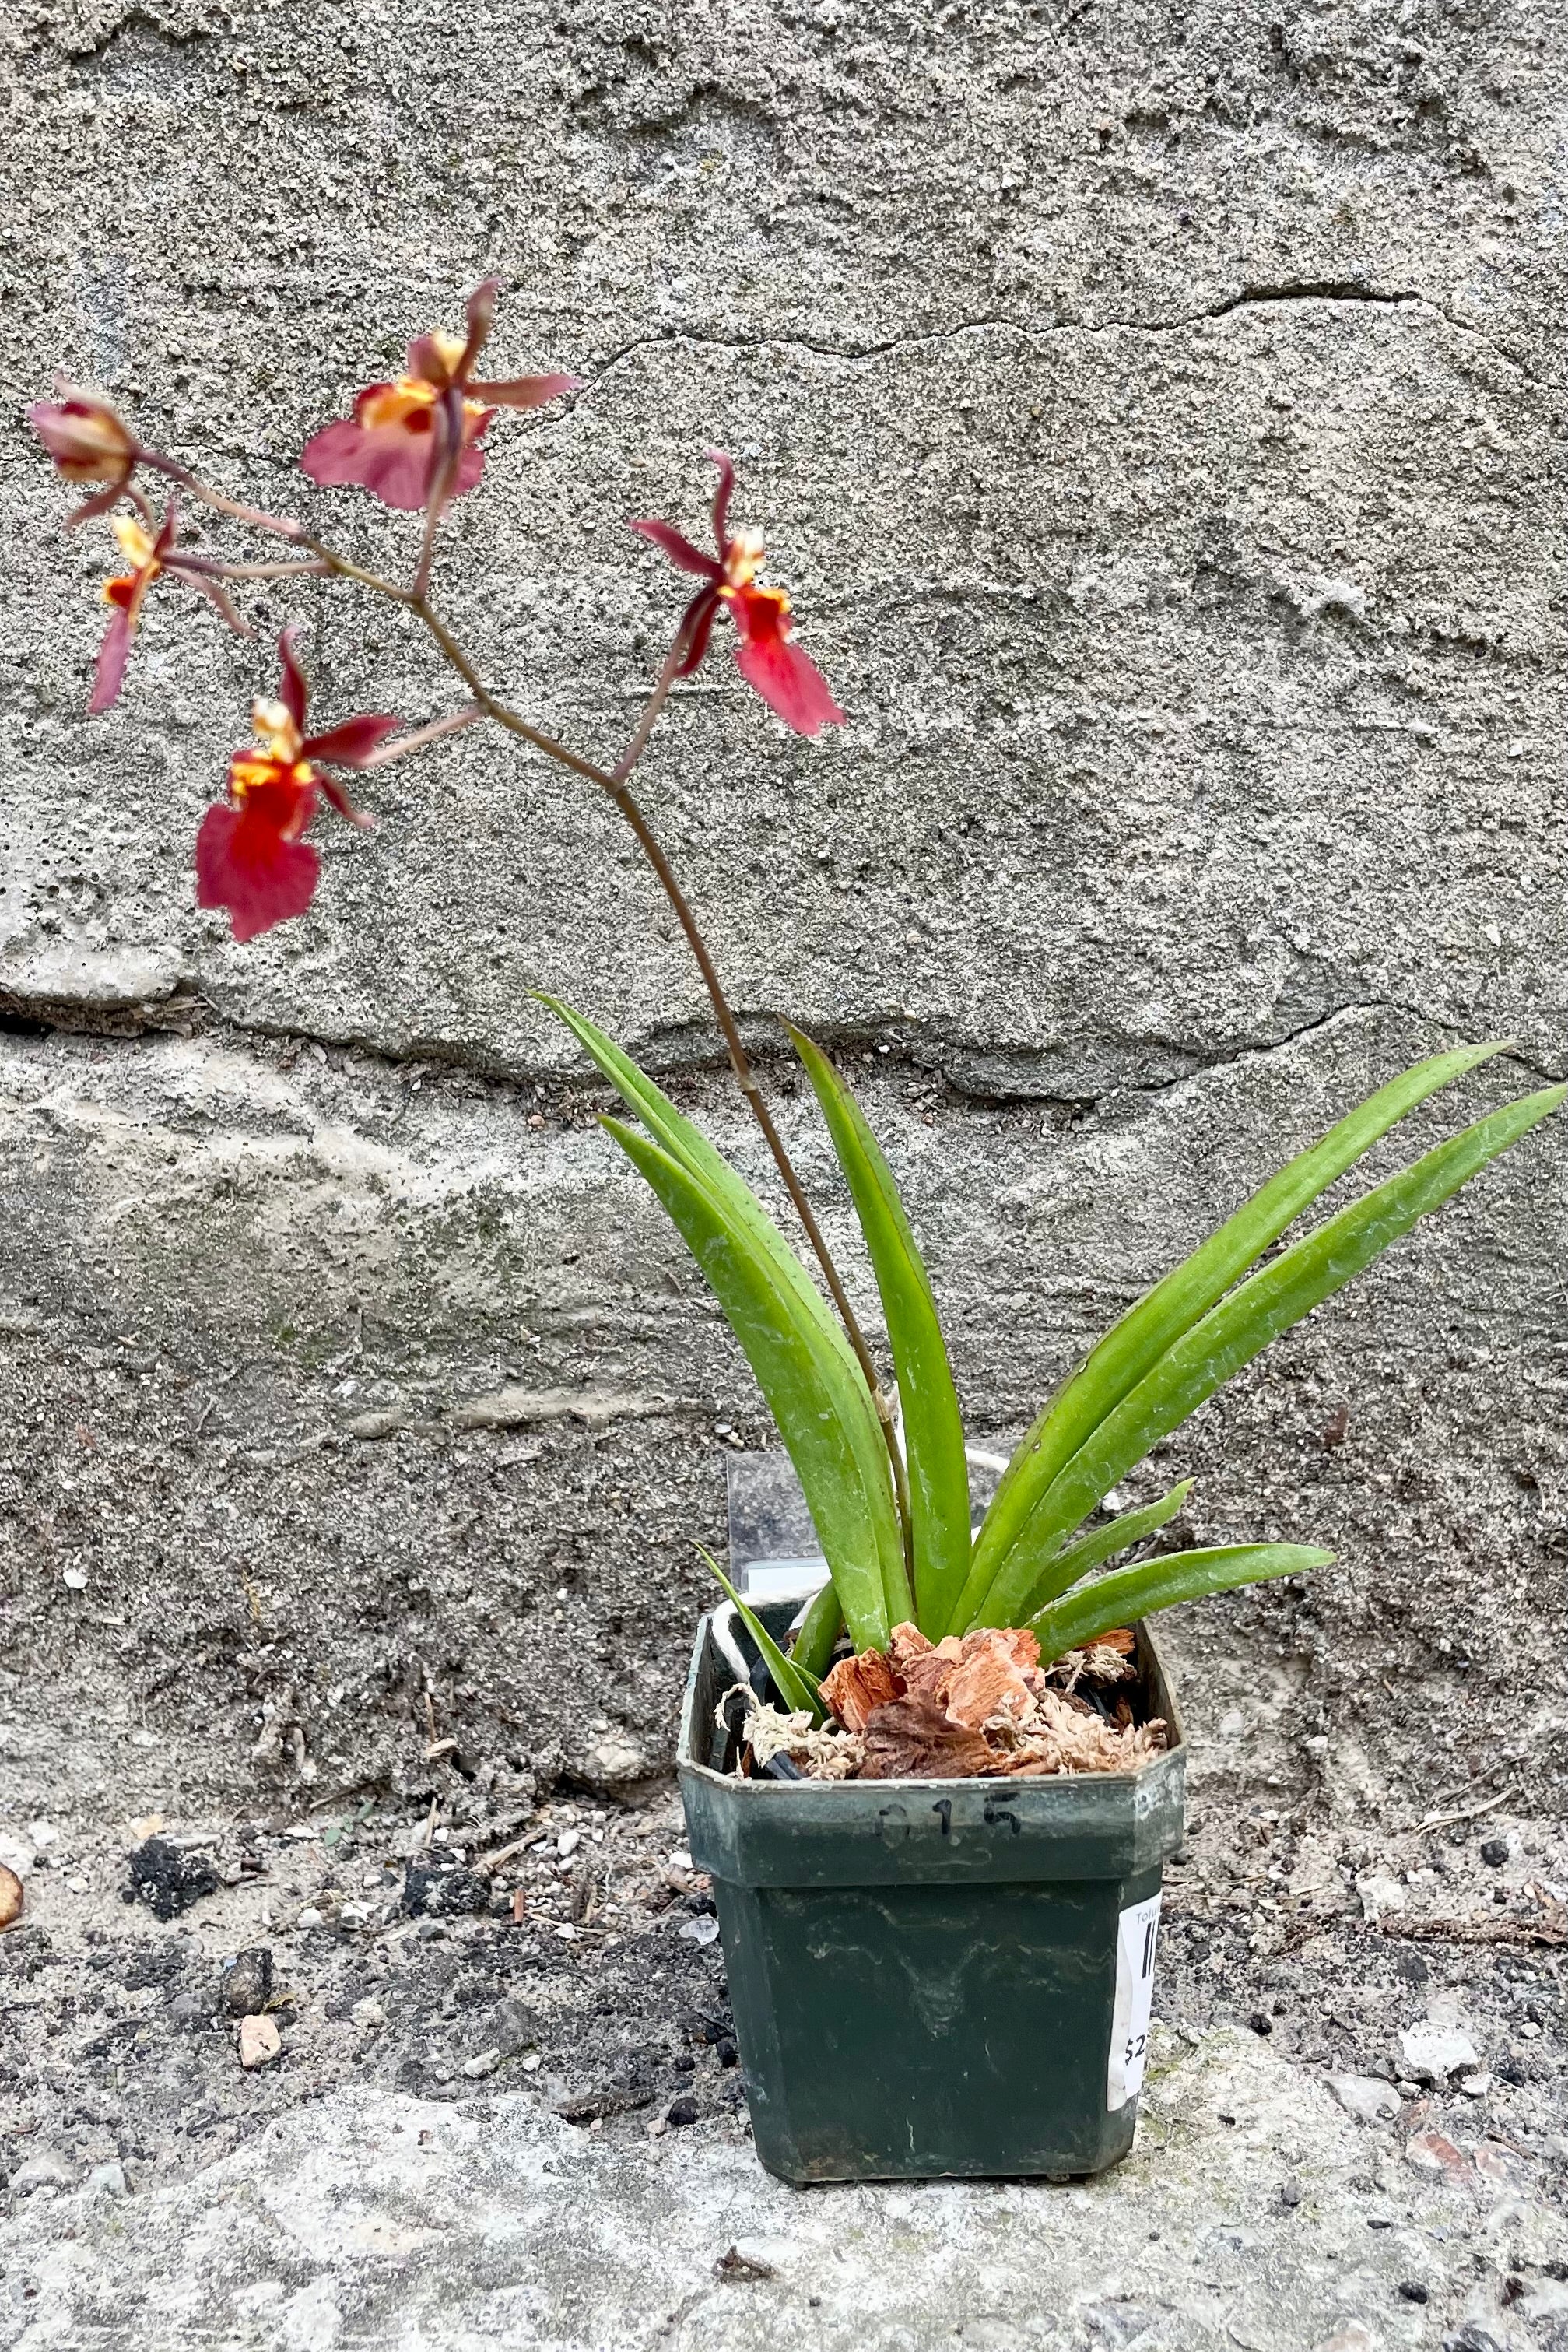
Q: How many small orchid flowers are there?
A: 5